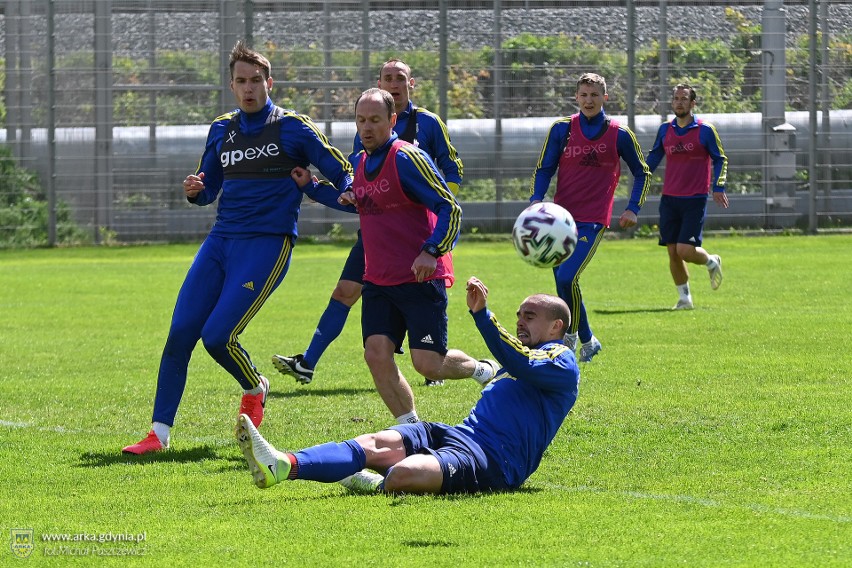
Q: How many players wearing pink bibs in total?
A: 3